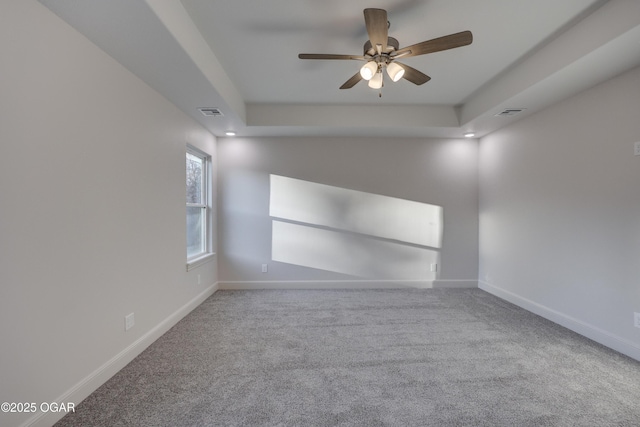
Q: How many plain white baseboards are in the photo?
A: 3